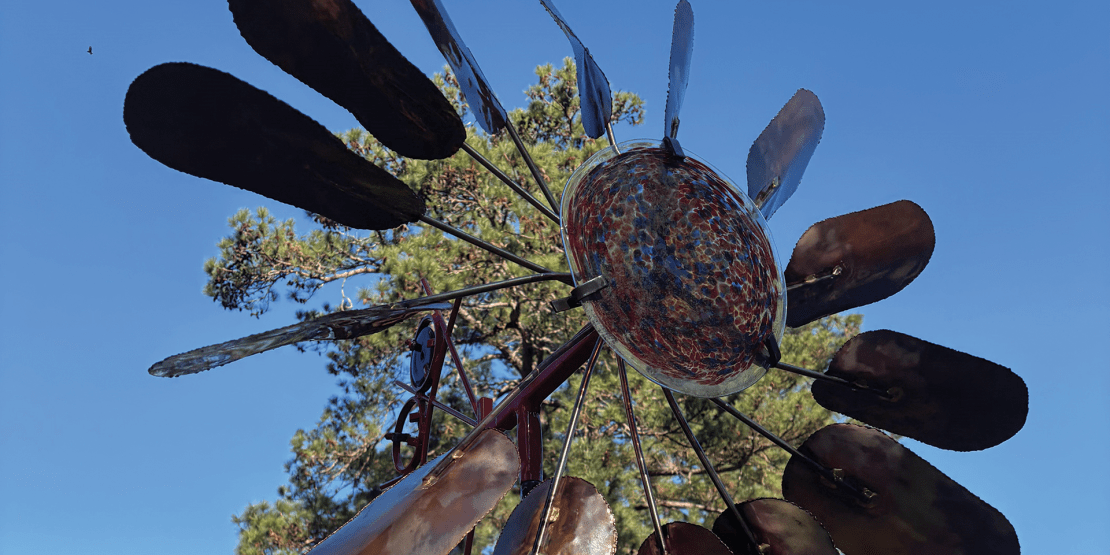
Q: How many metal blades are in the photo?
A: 14